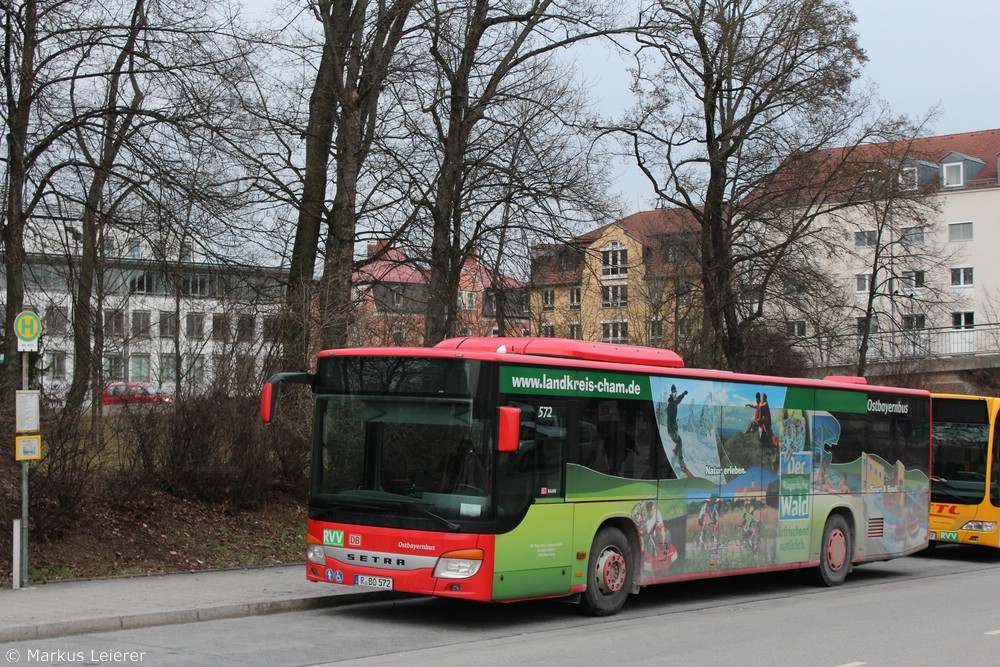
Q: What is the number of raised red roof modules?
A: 2